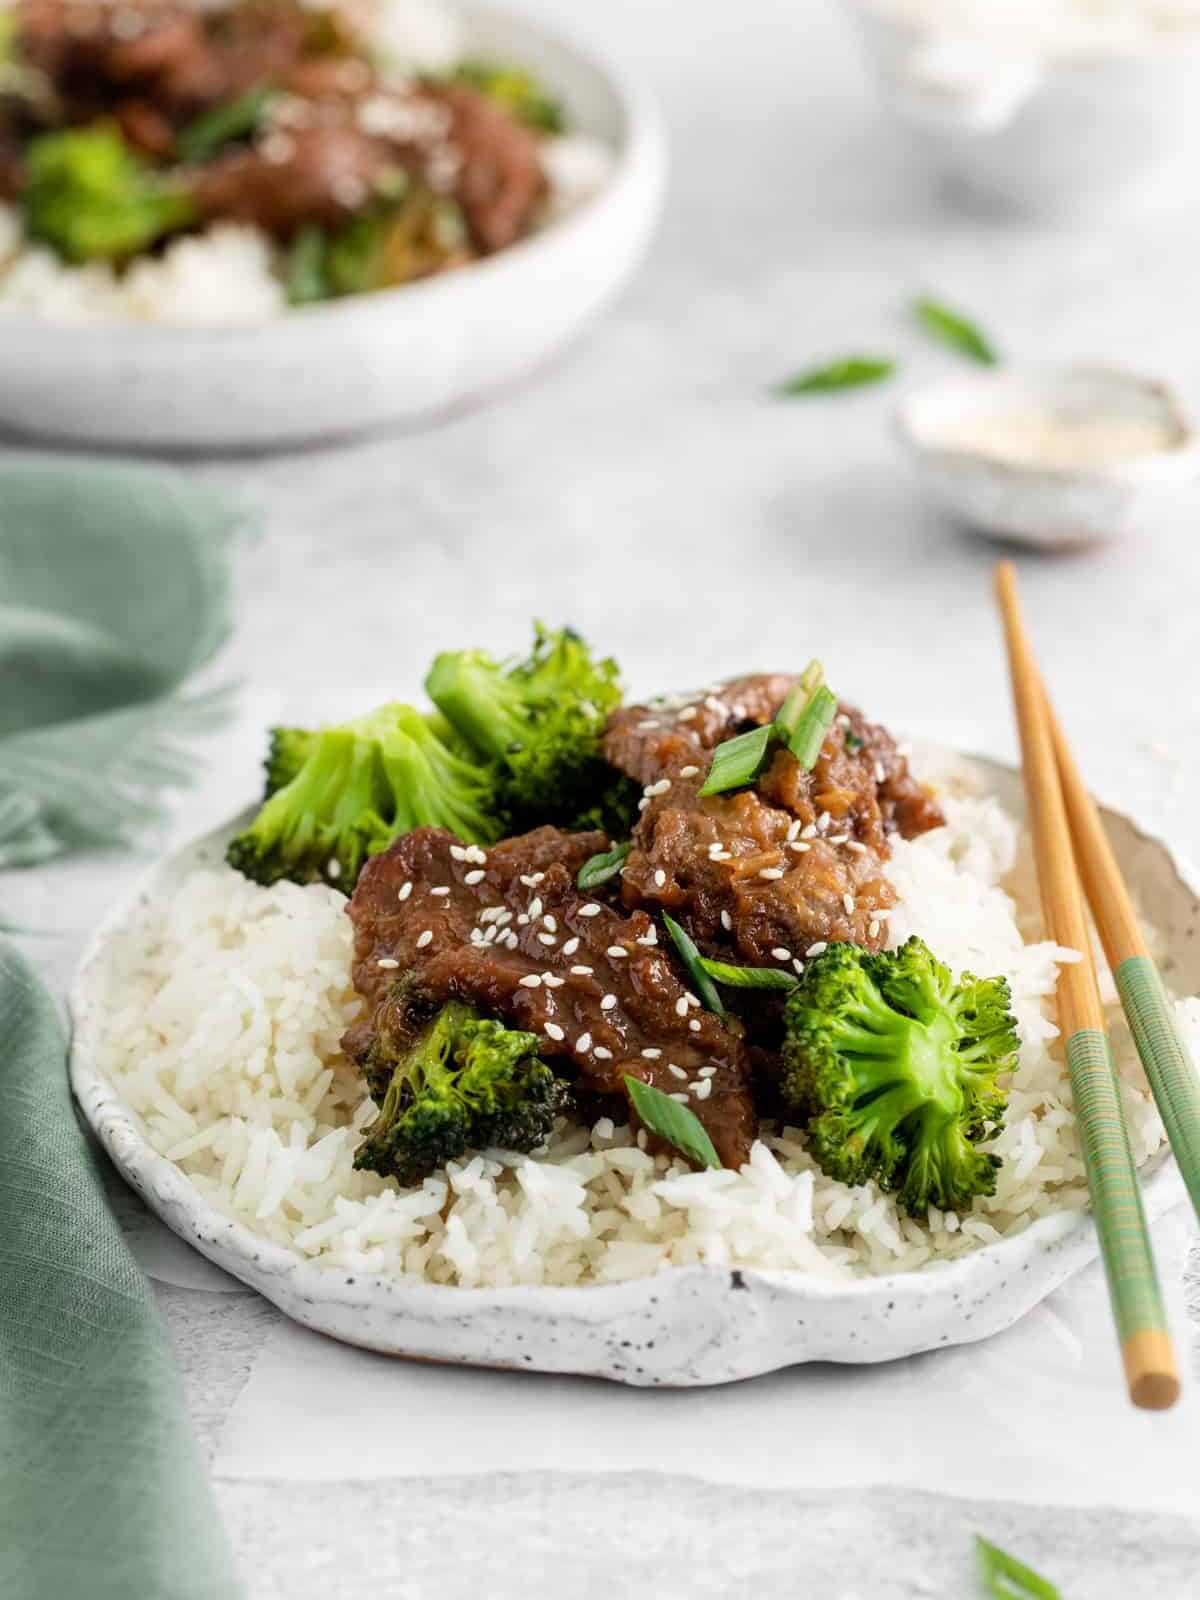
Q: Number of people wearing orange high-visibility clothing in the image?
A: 0